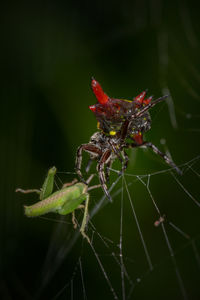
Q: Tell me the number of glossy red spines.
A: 5